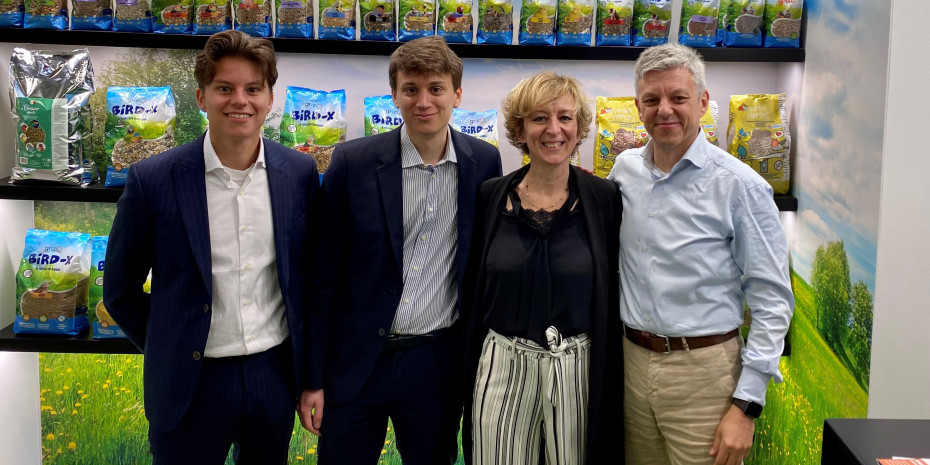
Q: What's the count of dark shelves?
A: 3